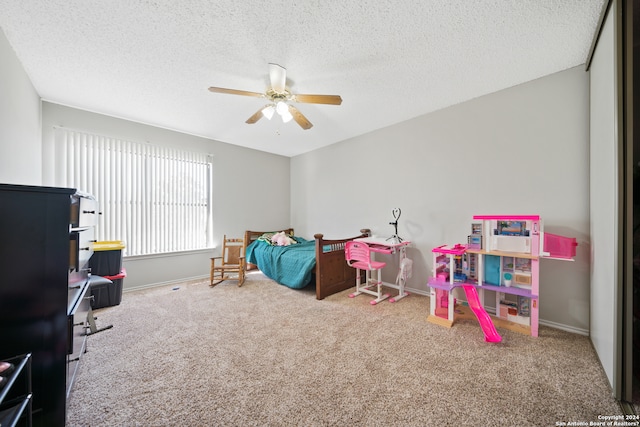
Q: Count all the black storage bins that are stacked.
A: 2